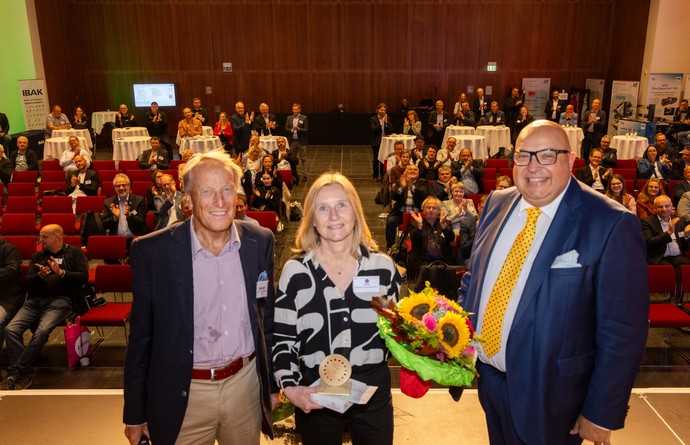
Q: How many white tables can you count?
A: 14